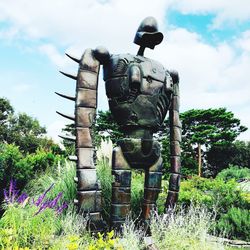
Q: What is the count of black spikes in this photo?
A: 5